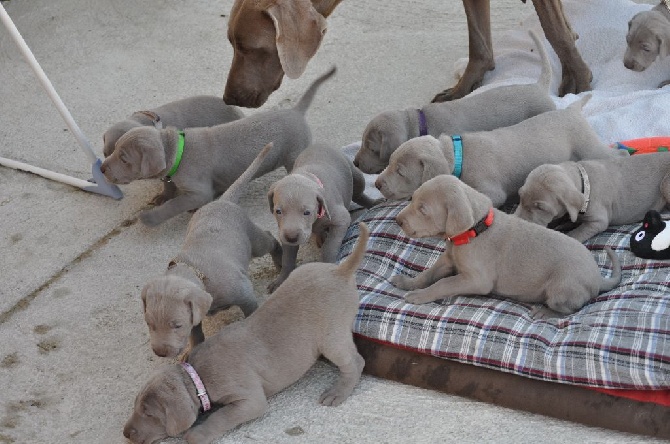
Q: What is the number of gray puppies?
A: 10